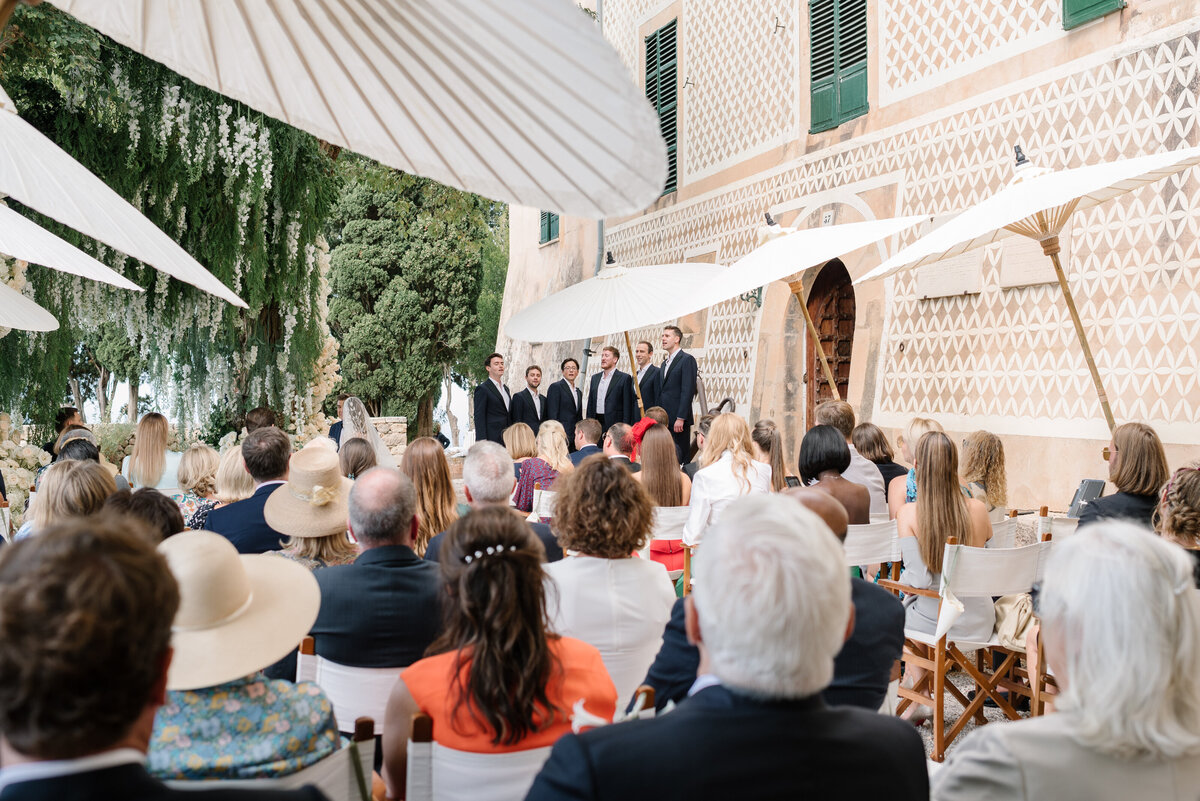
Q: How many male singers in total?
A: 6